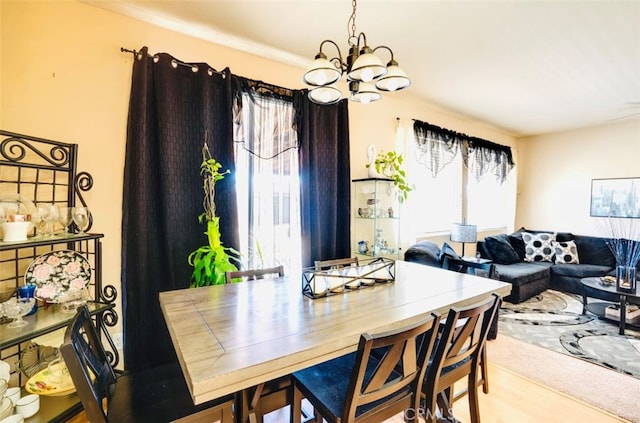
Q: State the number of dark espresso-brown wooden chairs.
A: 6